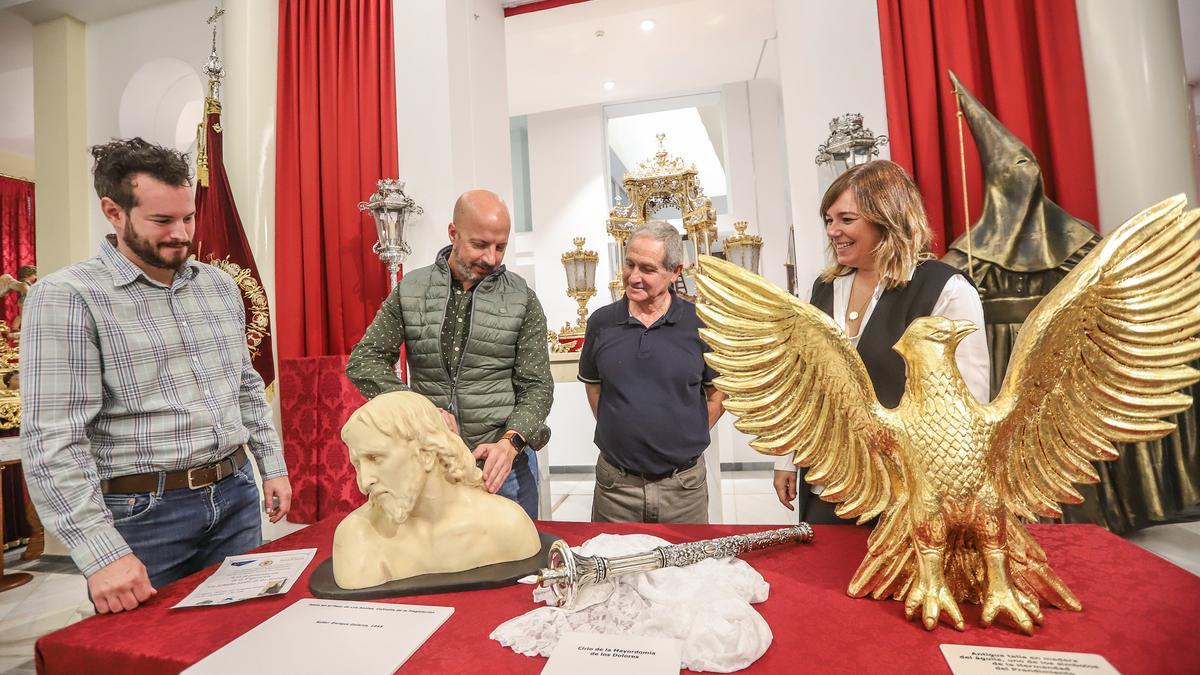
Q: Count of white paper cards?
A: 4